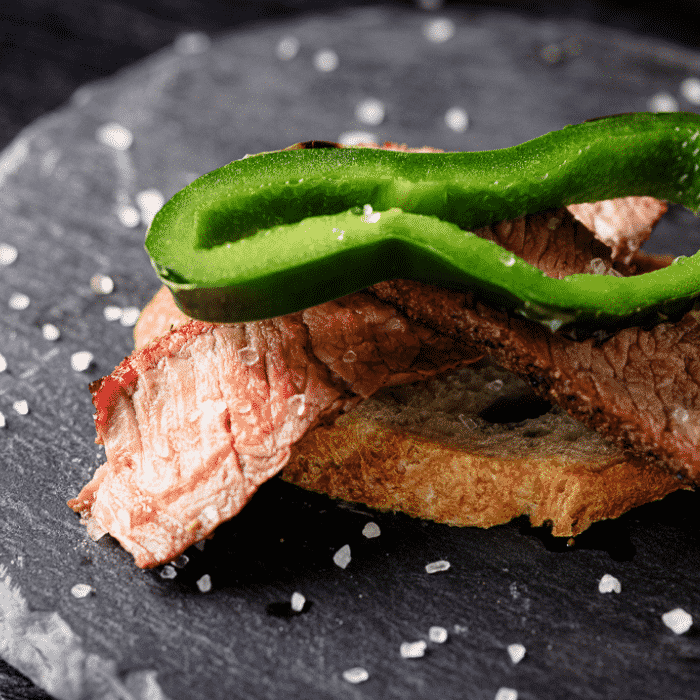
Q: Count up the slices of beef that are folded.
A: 2